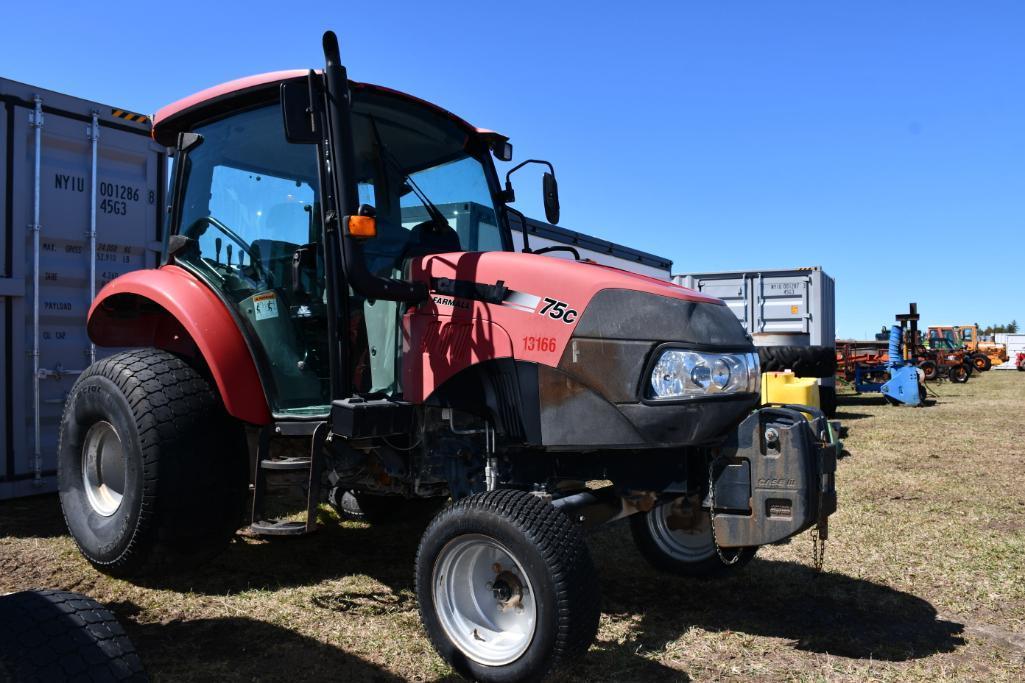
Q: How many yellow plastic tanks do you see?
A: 1